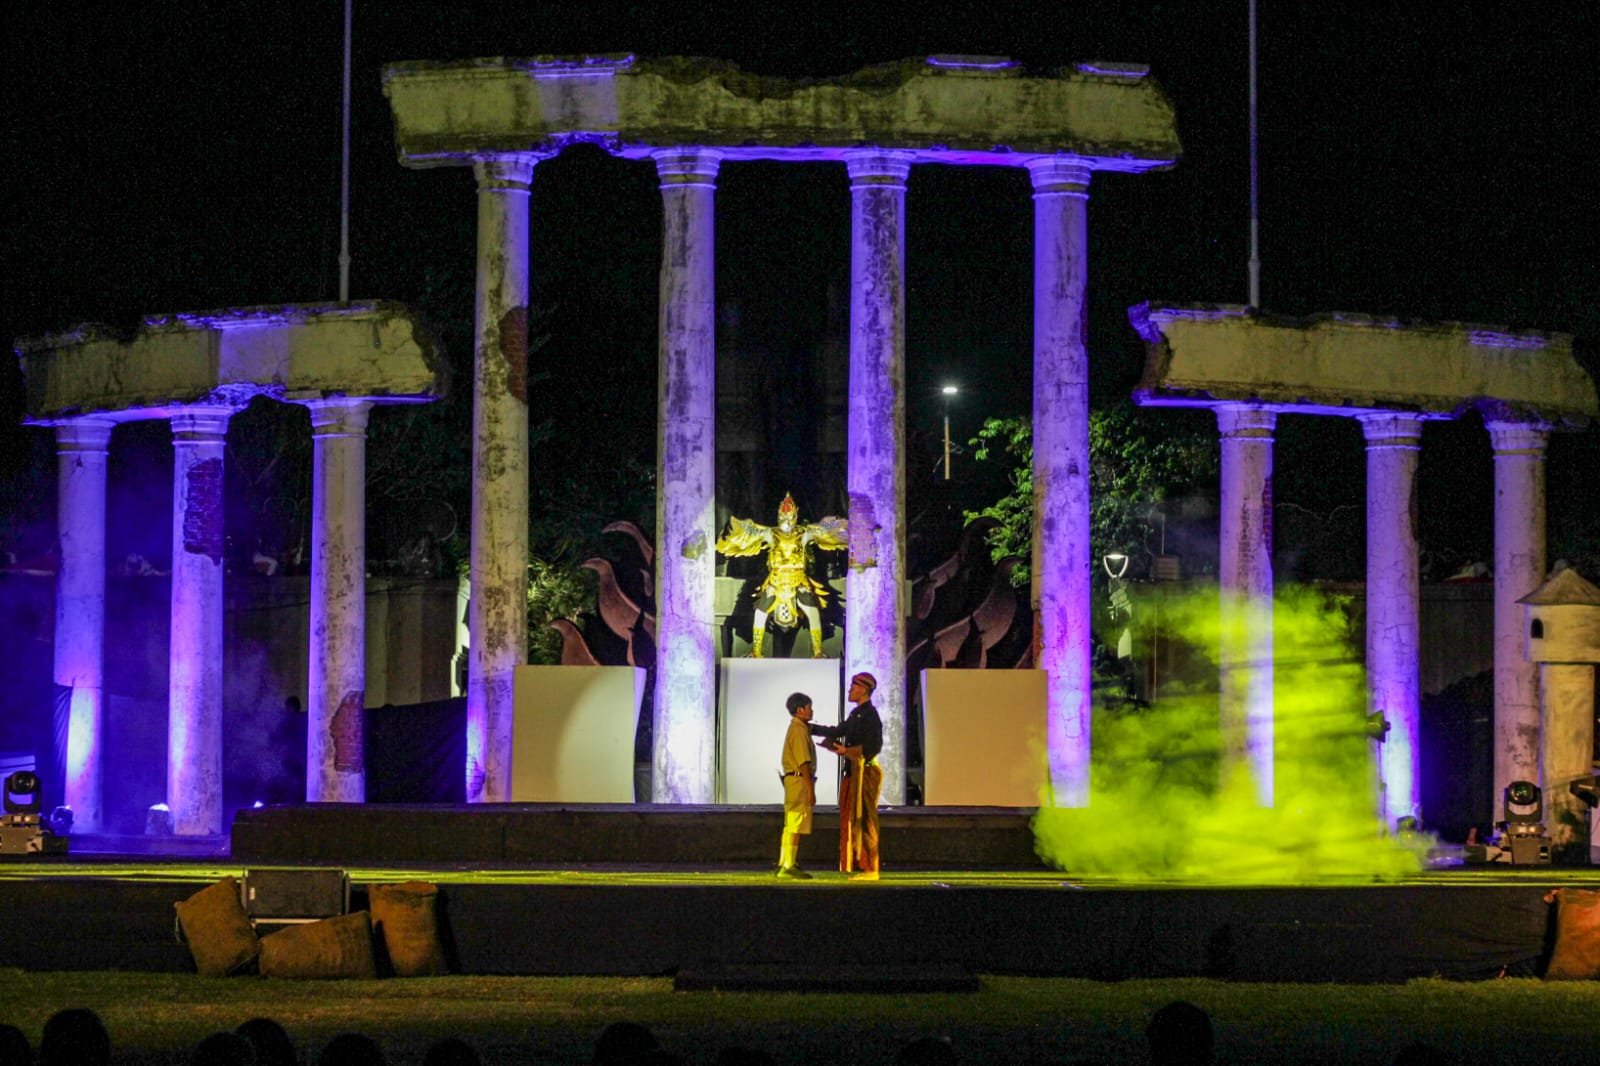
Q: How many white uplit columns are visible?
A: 10